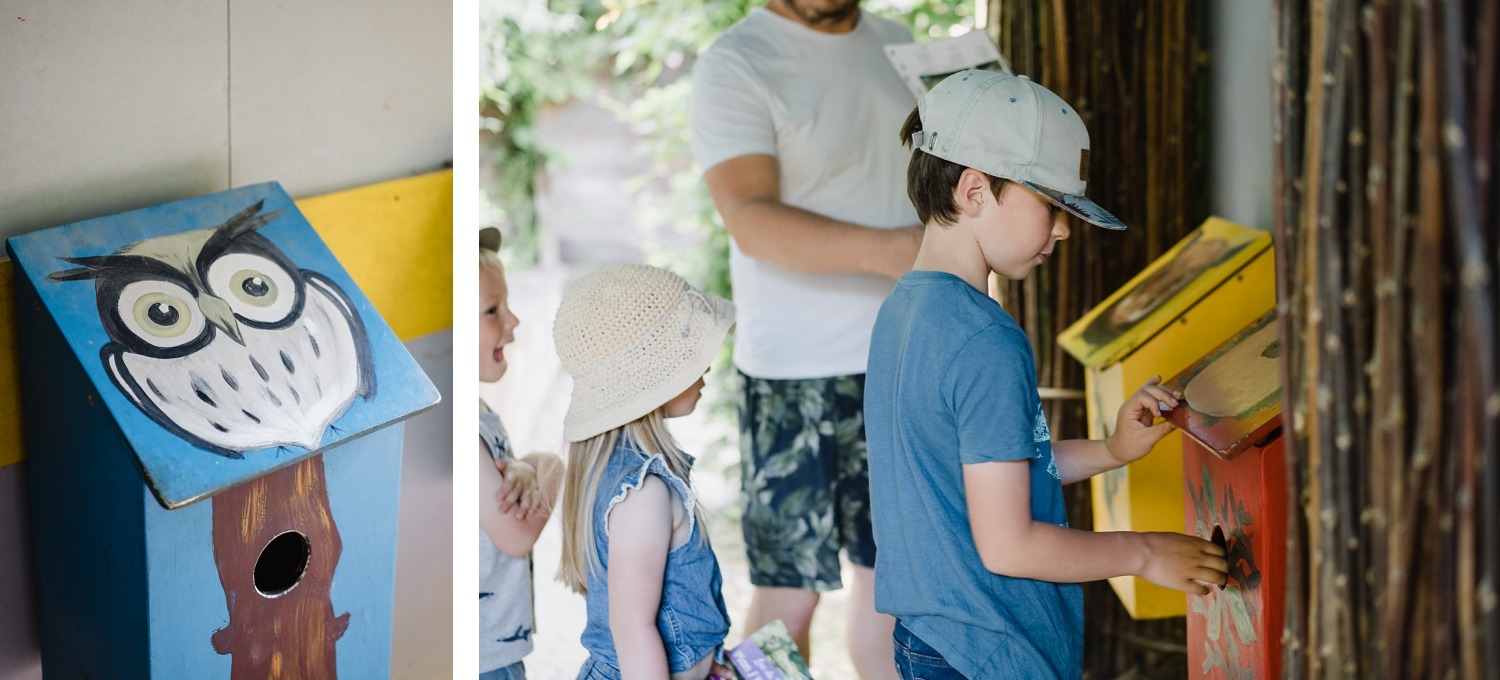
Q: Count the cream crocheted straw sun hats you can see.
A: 1